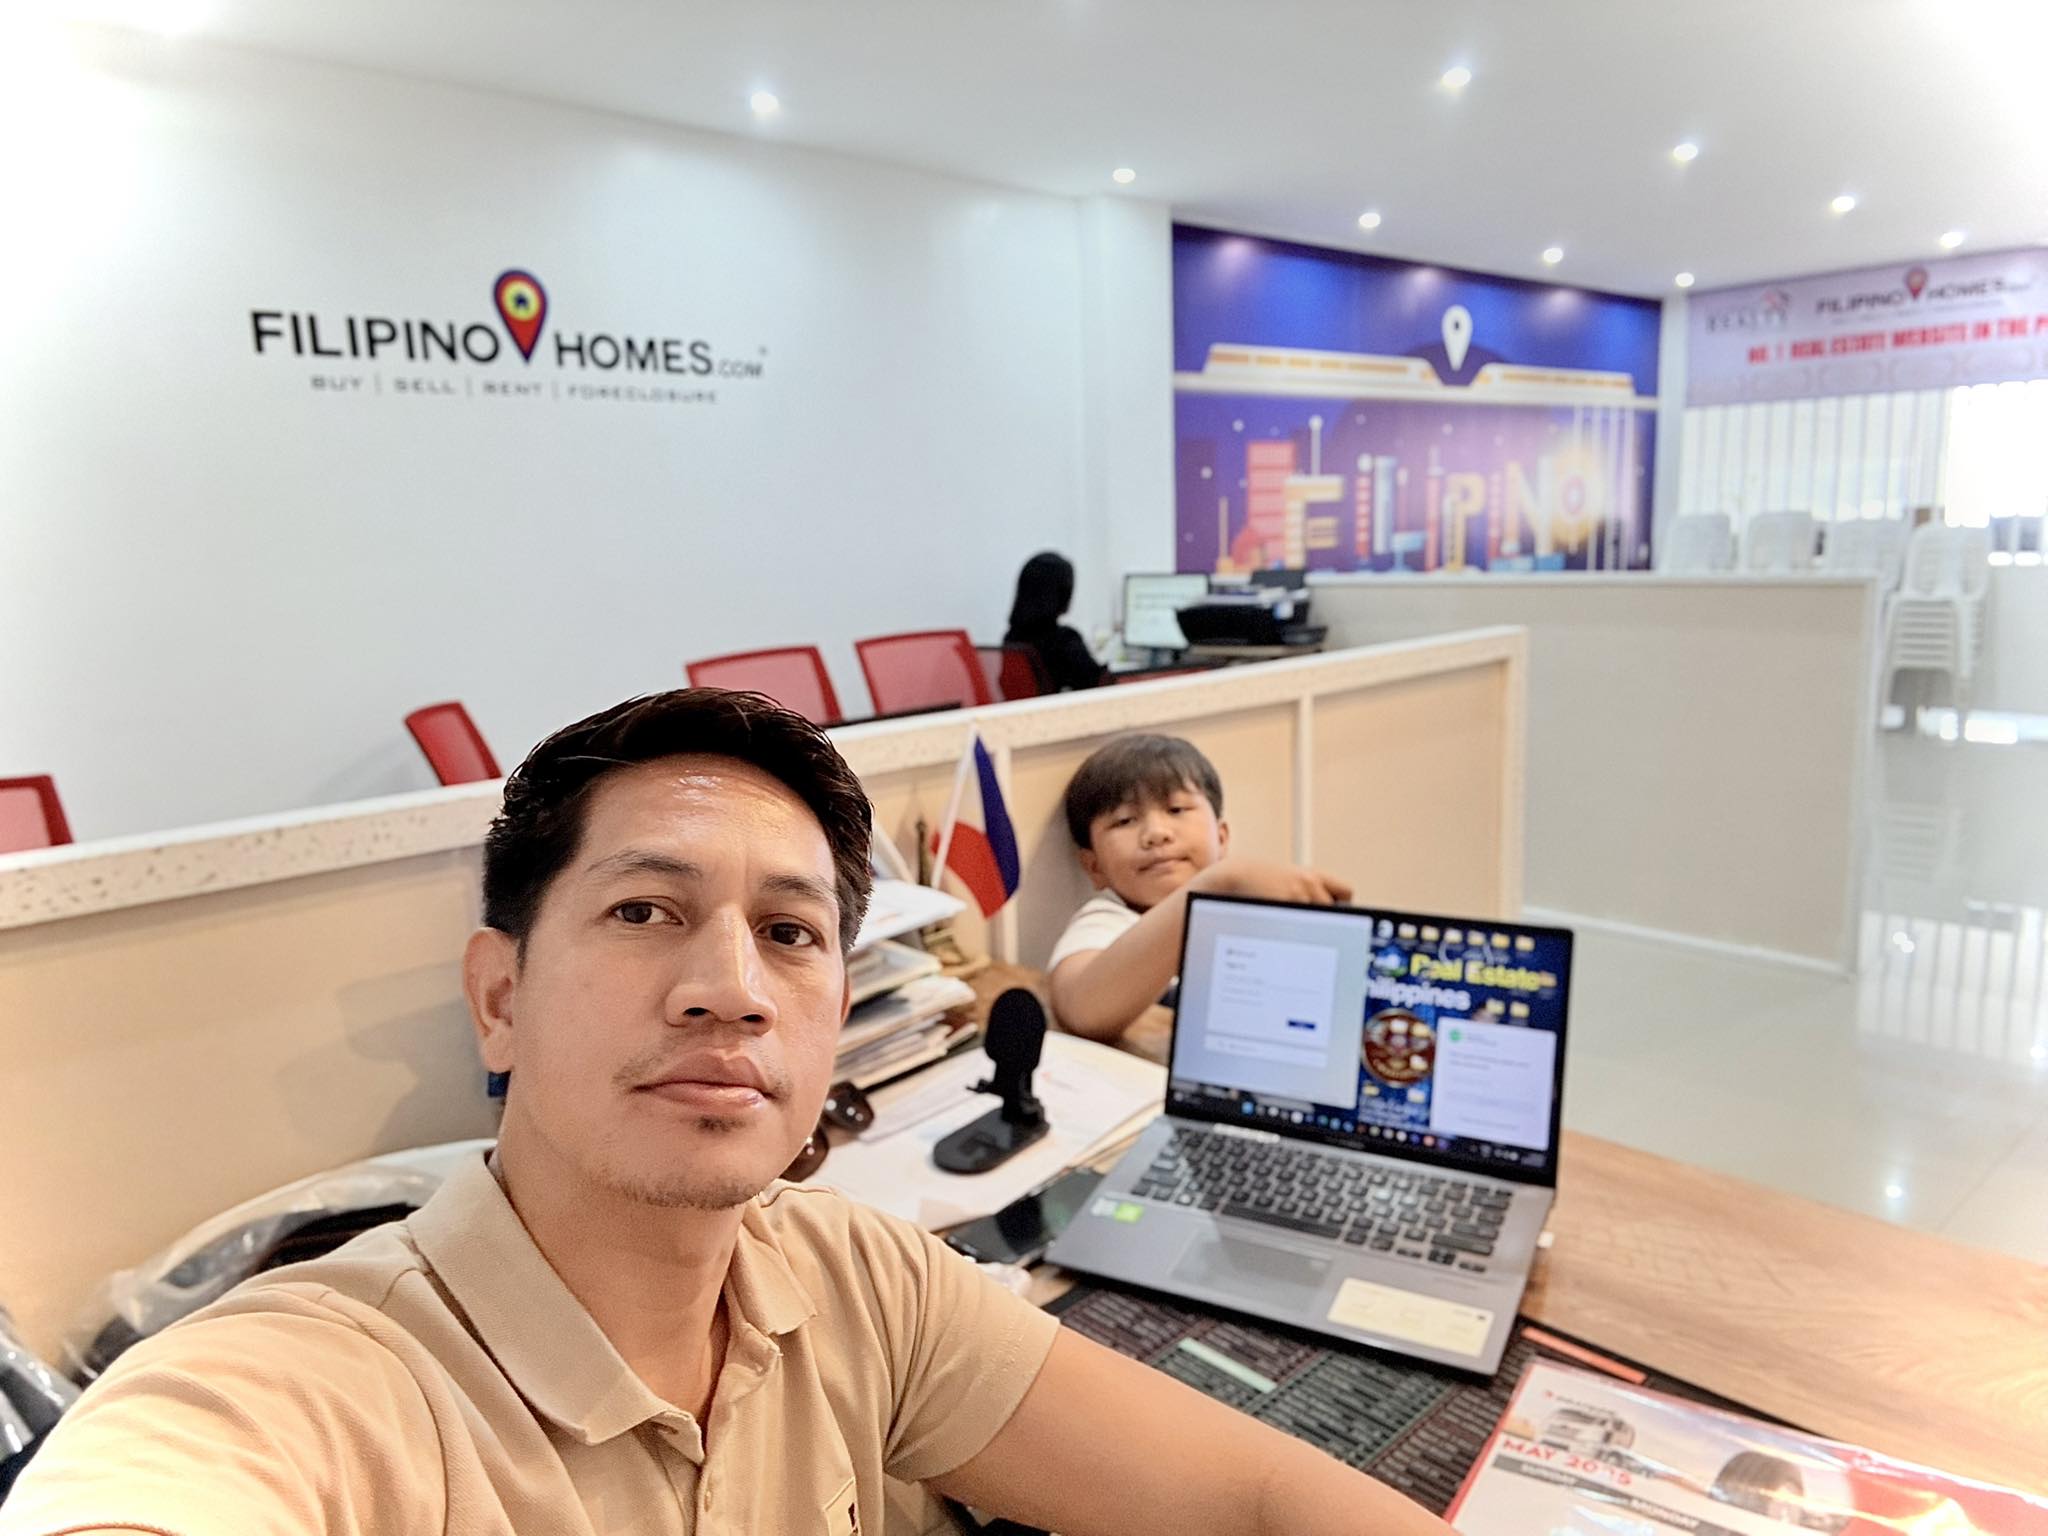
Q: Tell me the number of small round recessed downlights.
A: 9